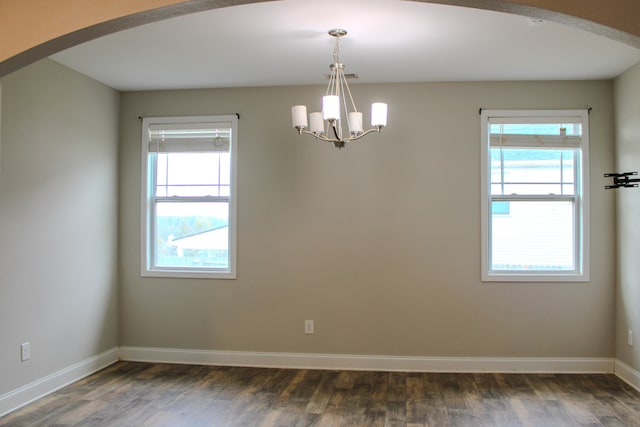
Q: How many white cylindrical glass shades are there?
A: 5